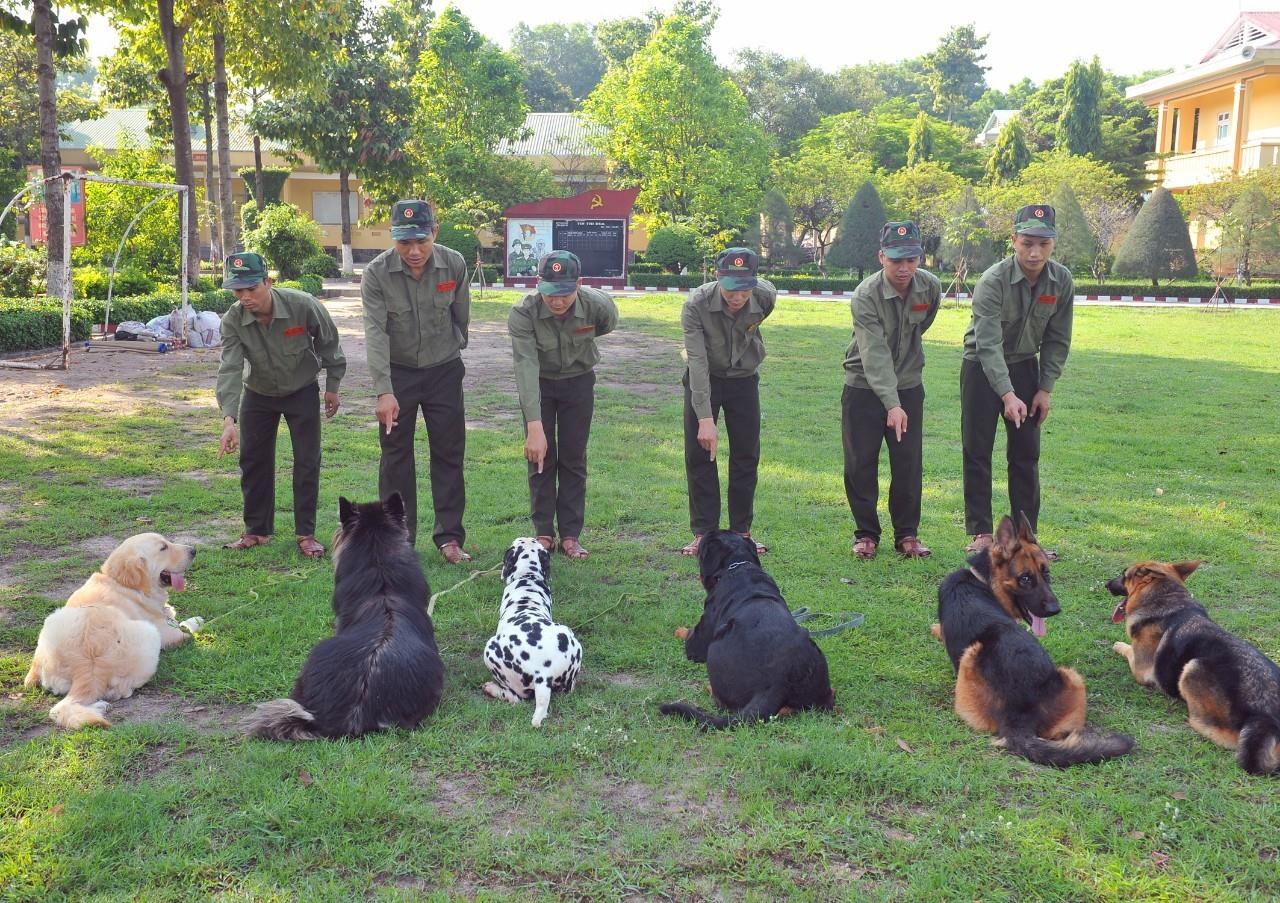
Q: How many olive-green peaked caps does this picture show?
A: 6